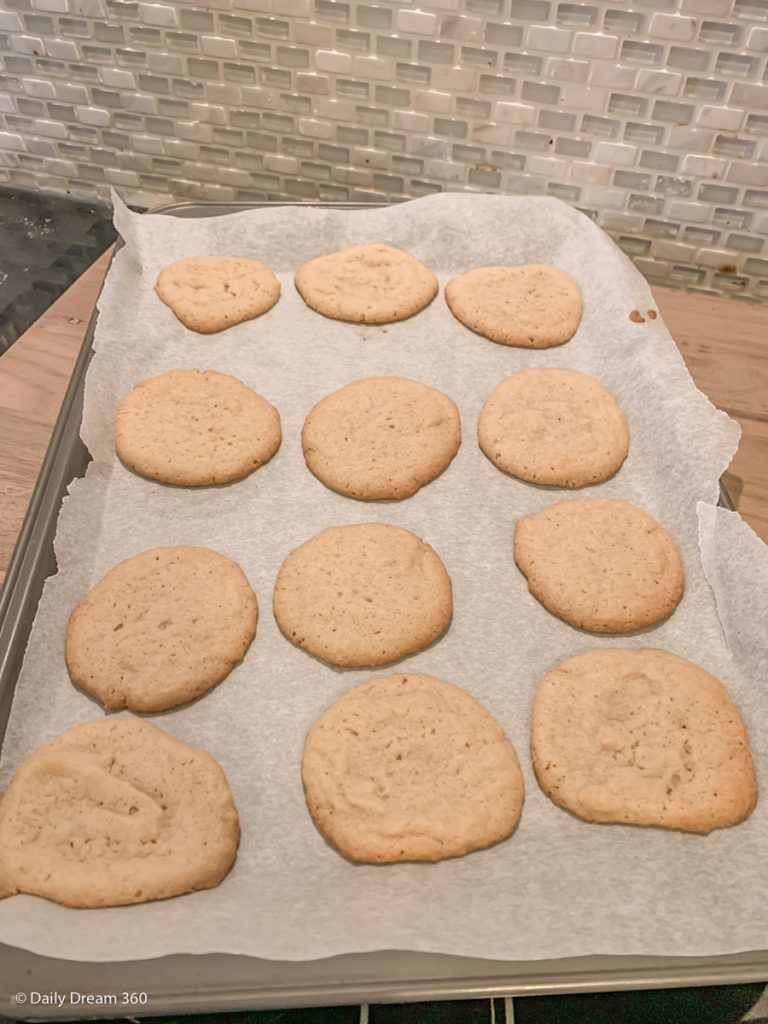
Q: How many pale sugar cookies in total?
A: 12